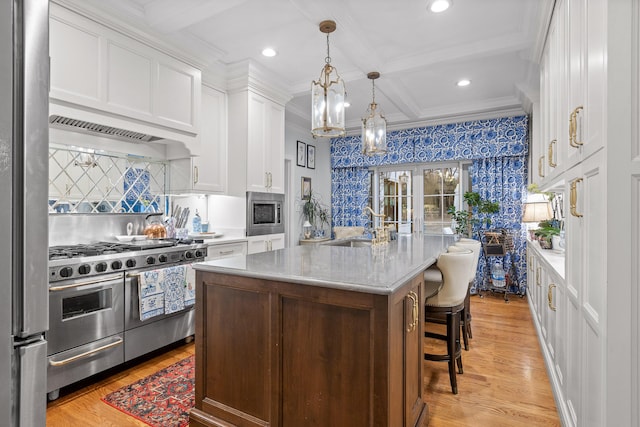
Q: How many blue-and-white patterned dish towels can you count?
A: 3